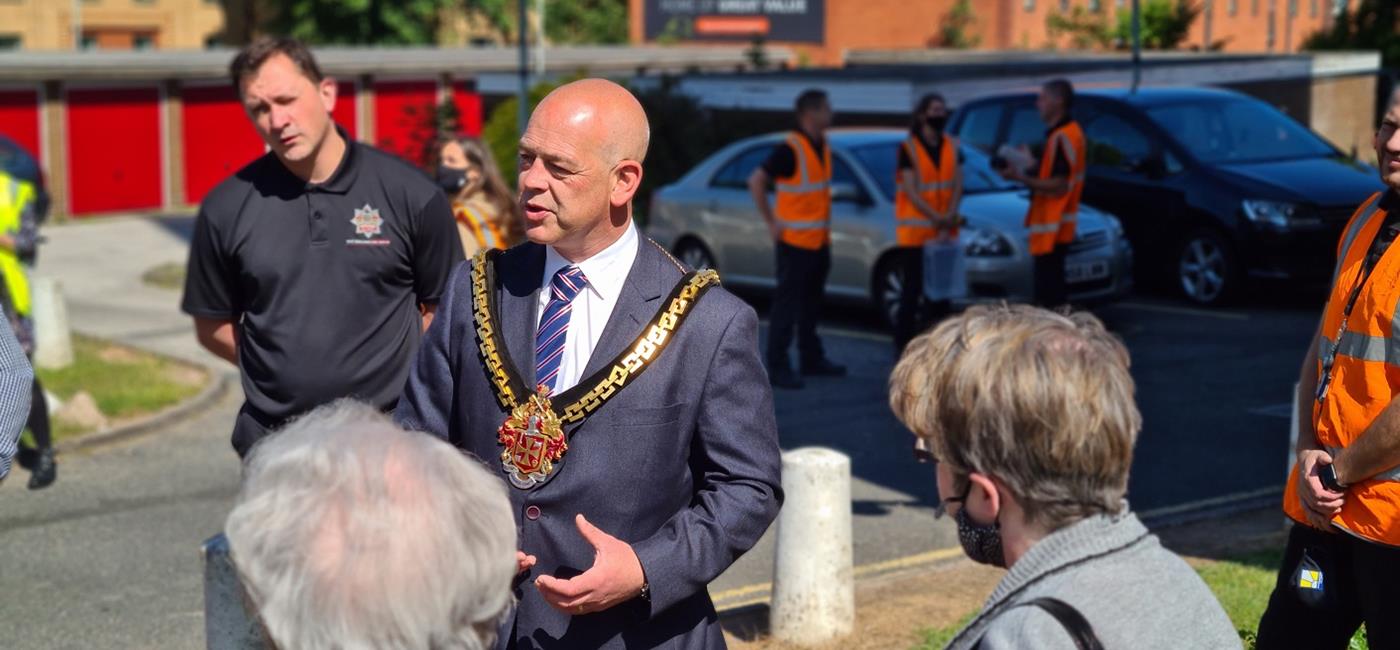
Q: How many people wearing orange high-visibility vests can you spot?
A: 5